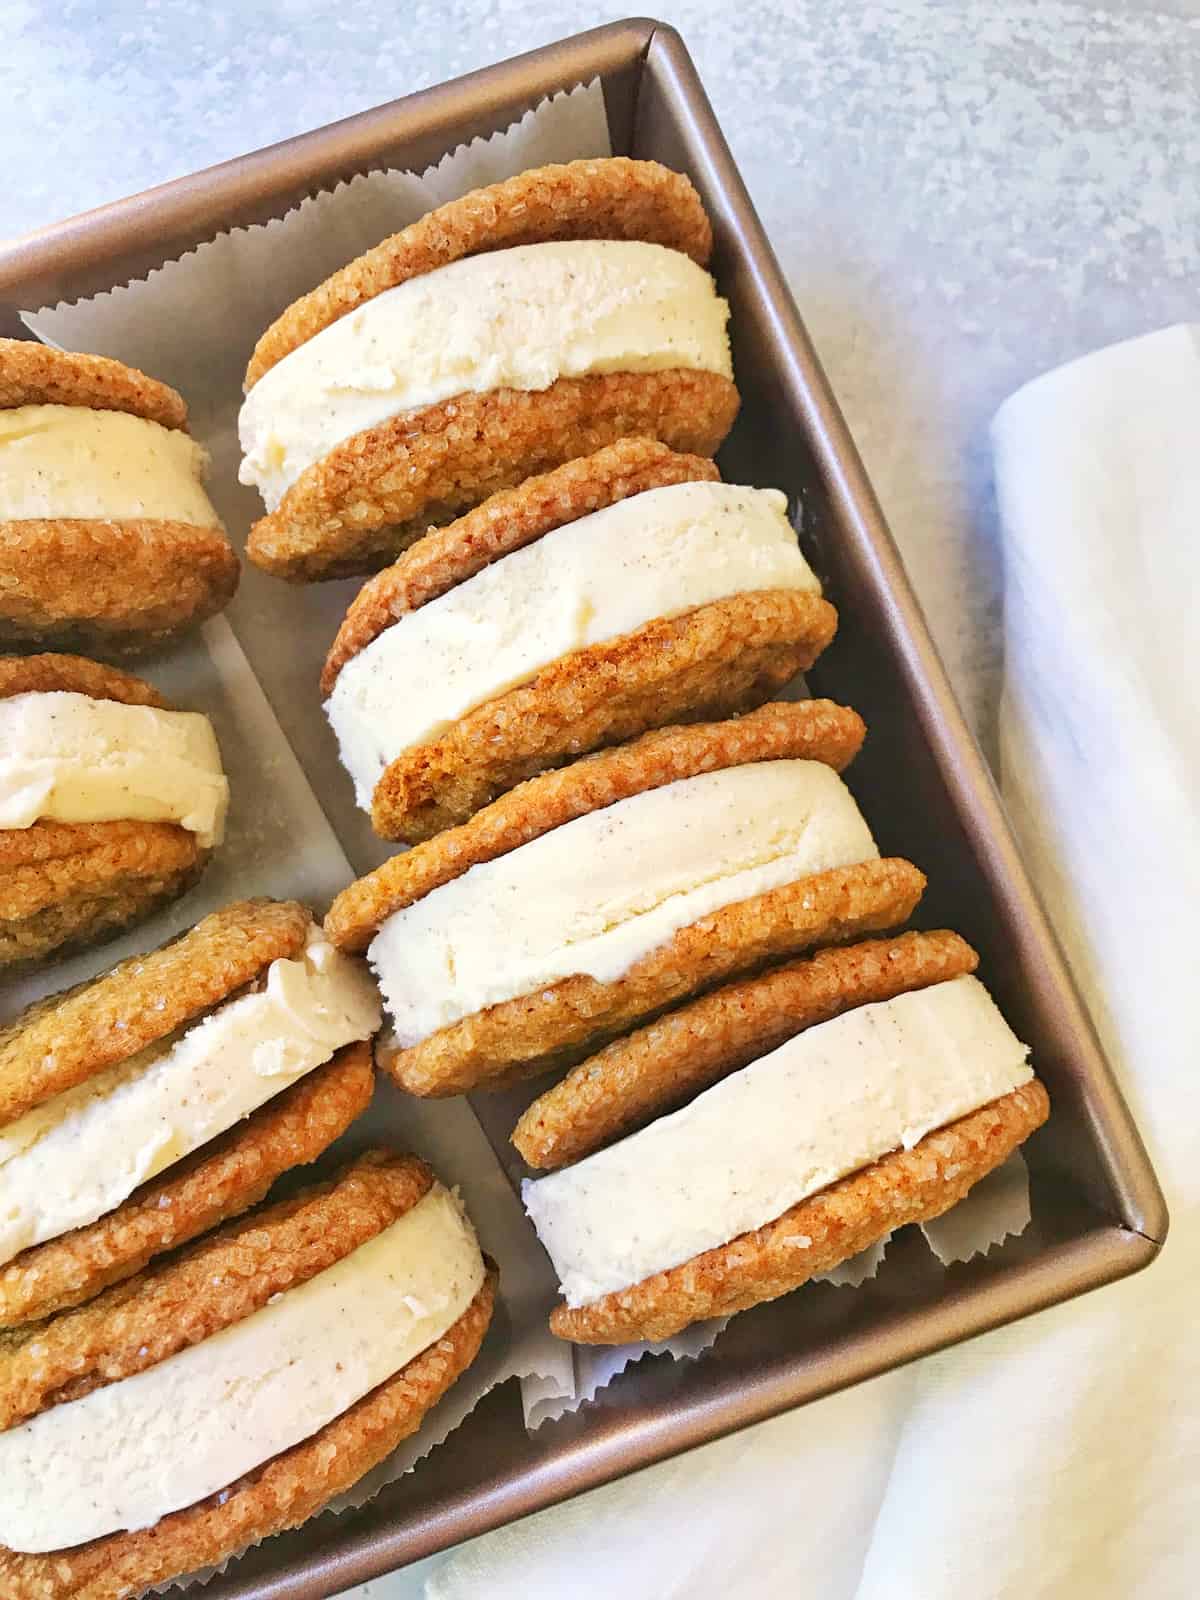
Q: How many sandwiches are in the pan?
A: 8